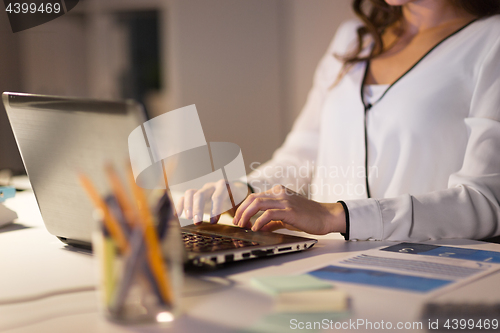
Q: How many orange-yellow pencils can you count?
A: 3